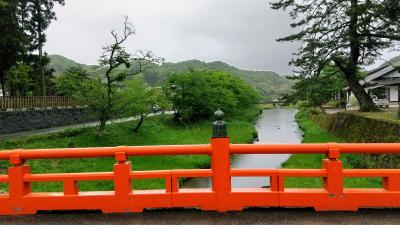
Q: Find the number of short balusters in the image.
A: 4